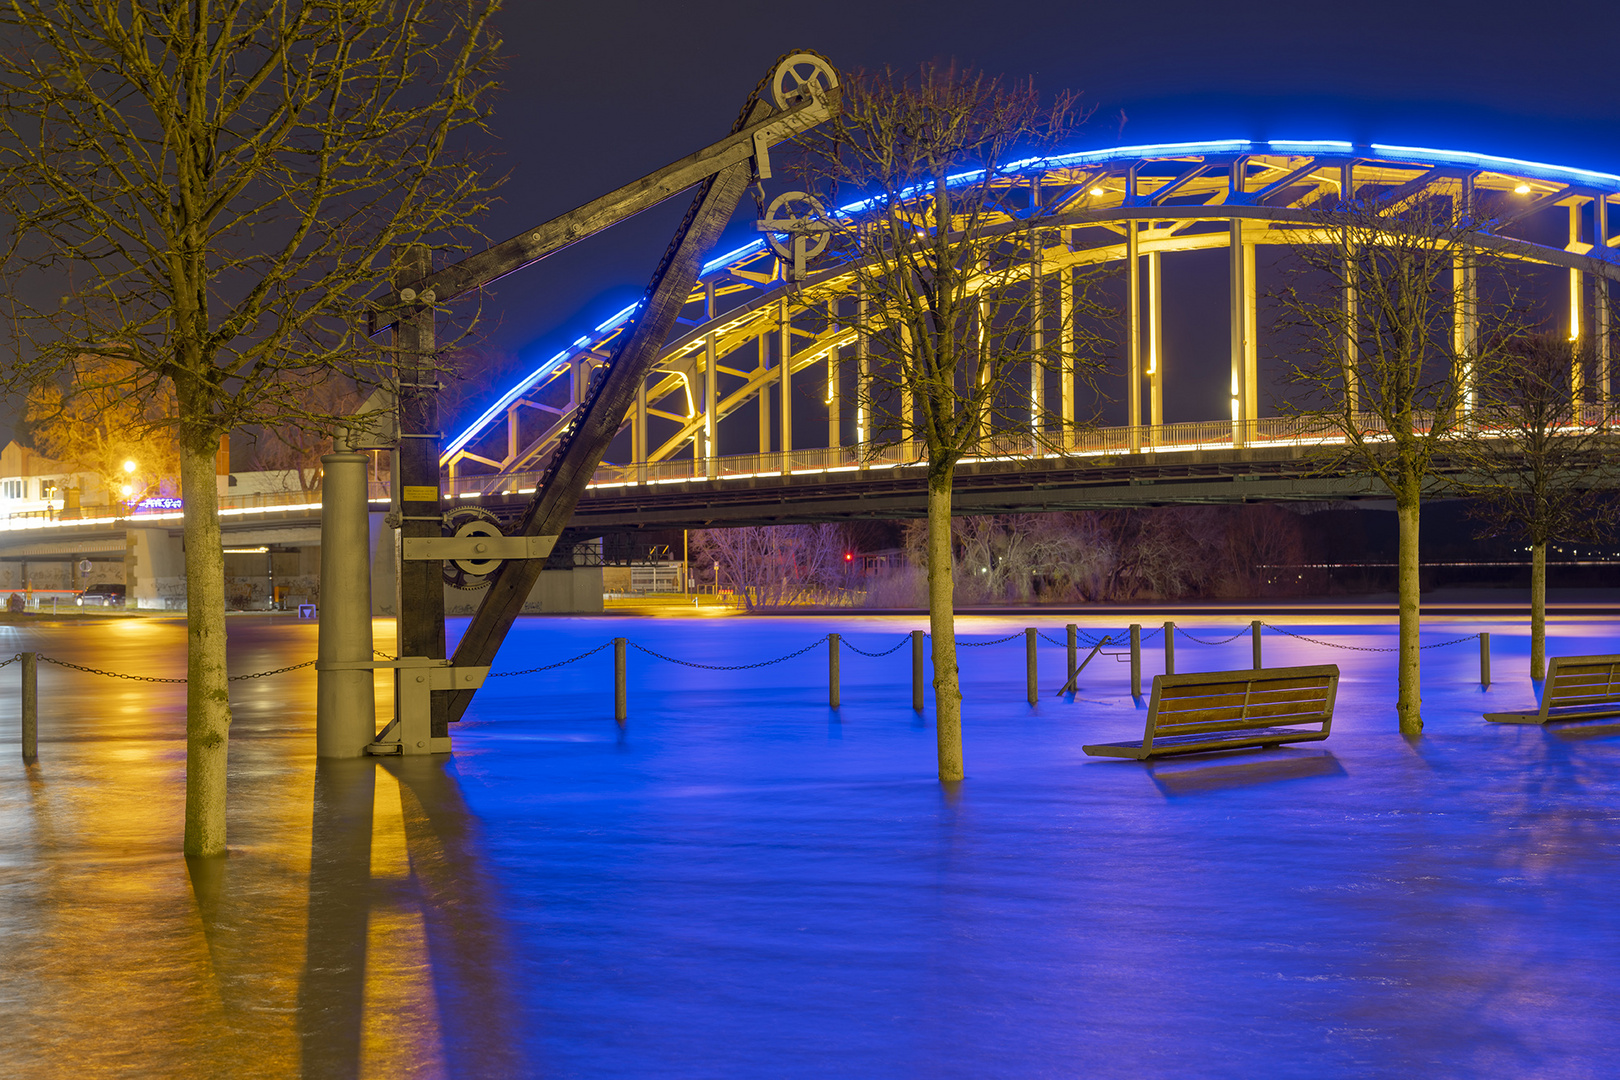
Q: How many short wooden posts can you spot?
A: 10